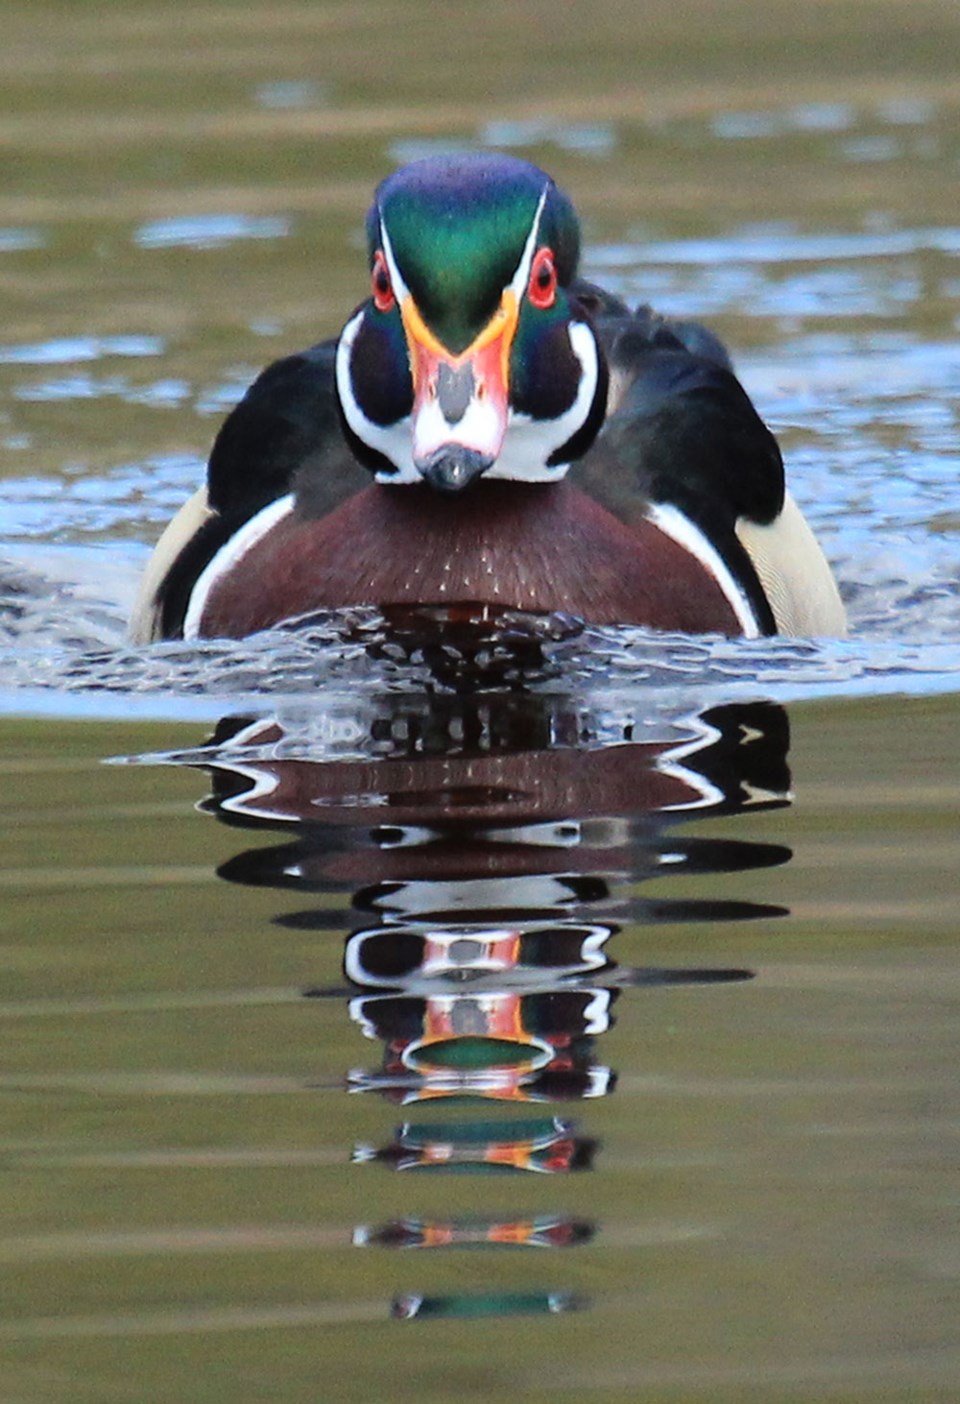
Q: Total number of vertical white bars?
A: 2